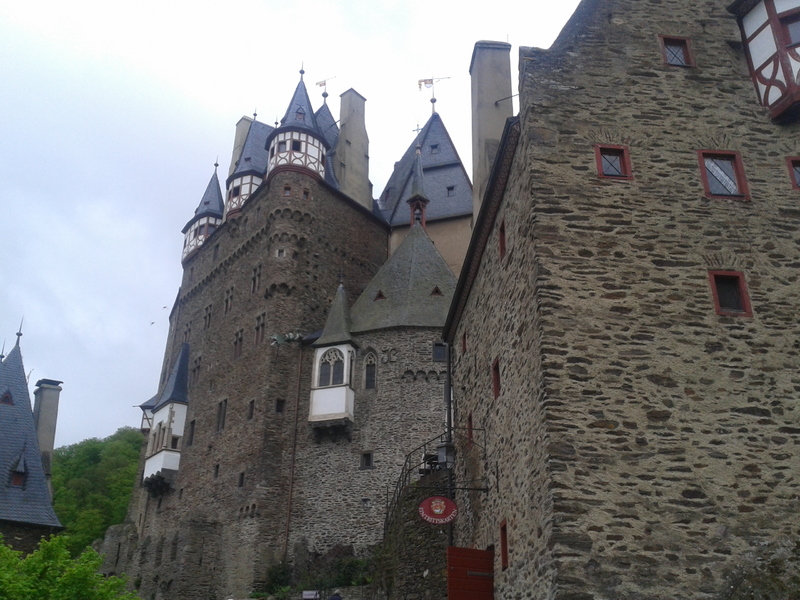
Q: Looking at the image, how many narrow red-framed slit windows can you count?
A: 5